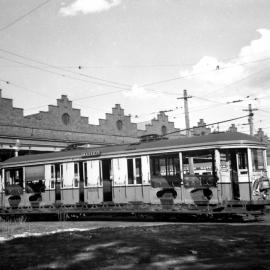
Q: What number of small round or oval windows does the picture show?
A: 3